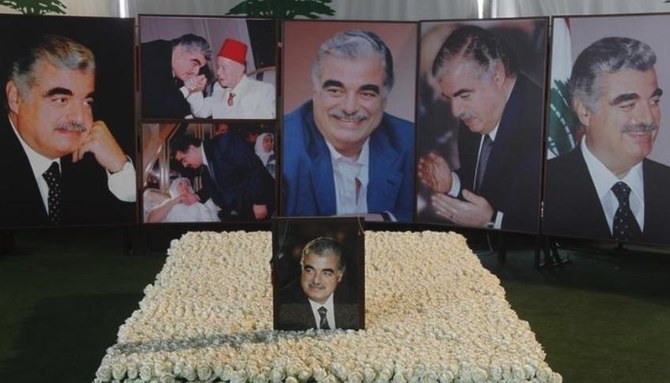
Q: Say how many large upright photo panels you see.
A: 5